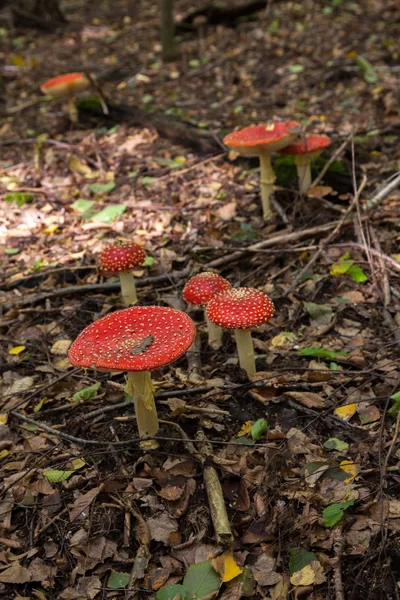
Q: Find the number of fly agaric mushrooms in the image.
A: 7